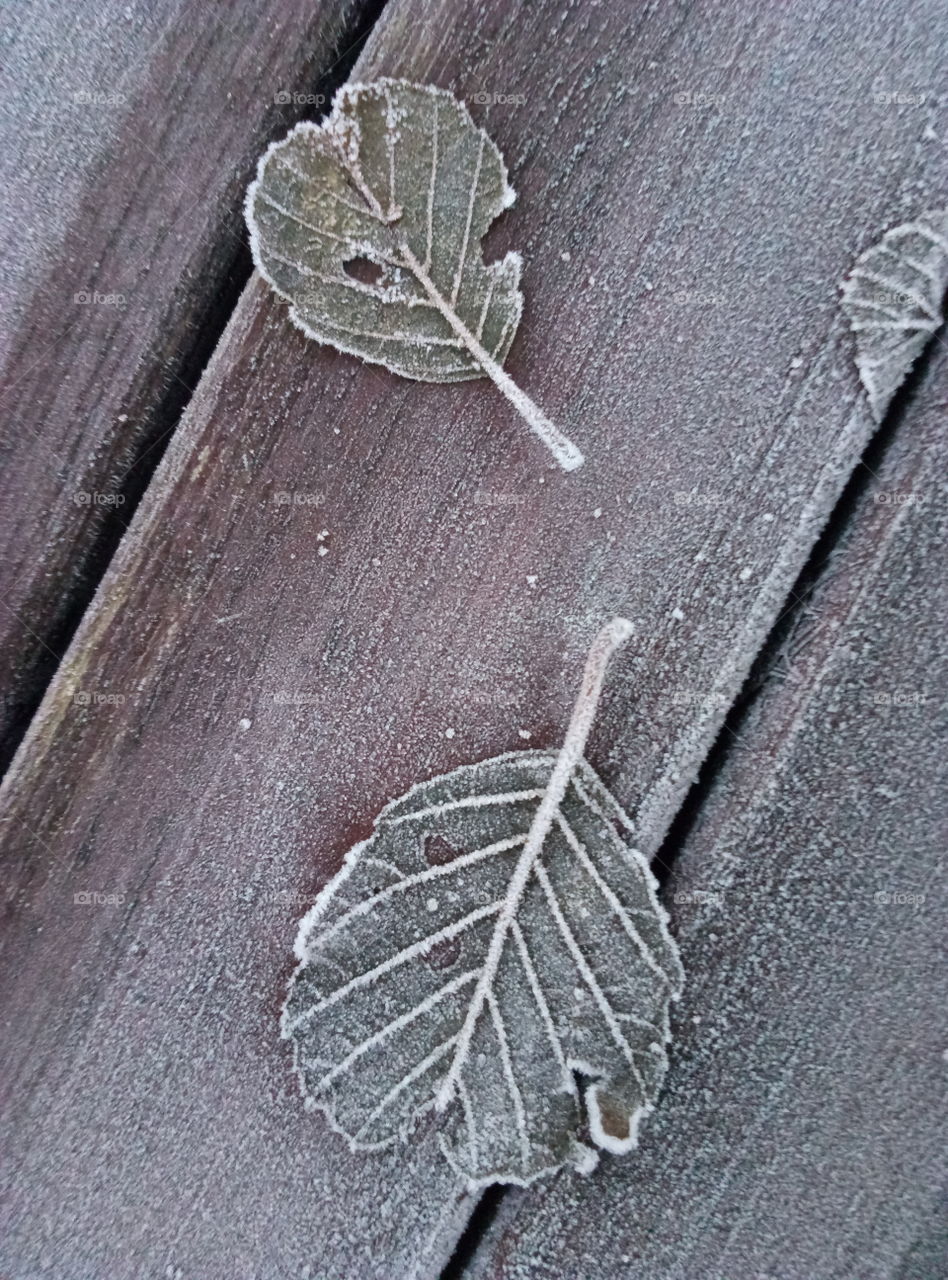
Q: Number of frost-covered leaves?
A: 3